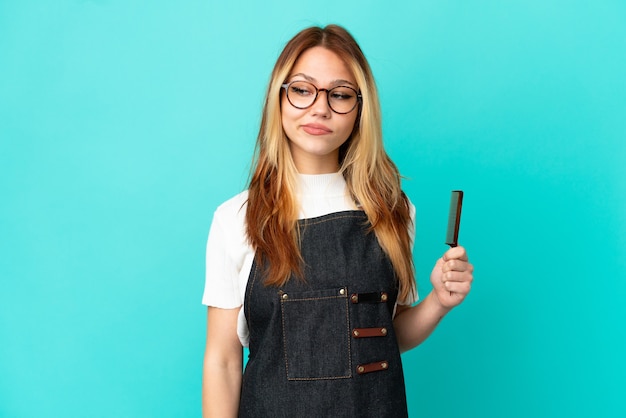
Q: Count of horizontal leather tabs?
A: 3